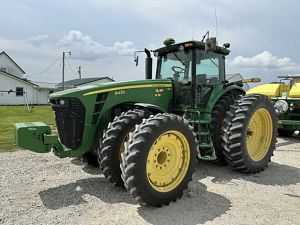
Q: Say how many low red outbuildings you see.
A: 0